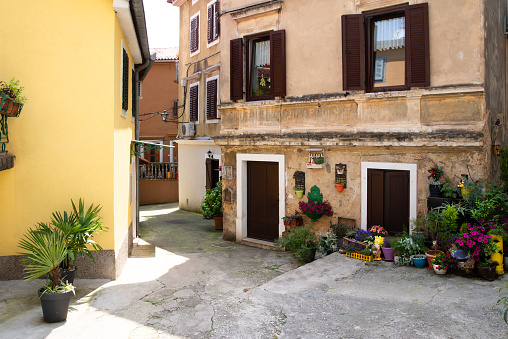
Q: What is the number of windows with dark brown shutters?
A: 6